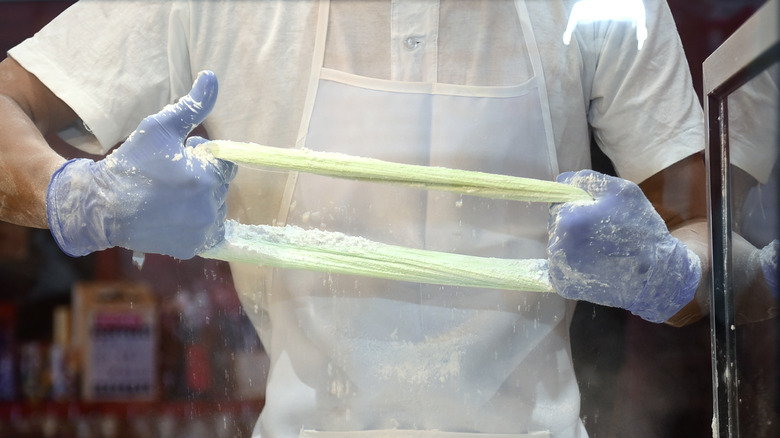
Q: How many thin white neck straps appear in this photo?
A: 2